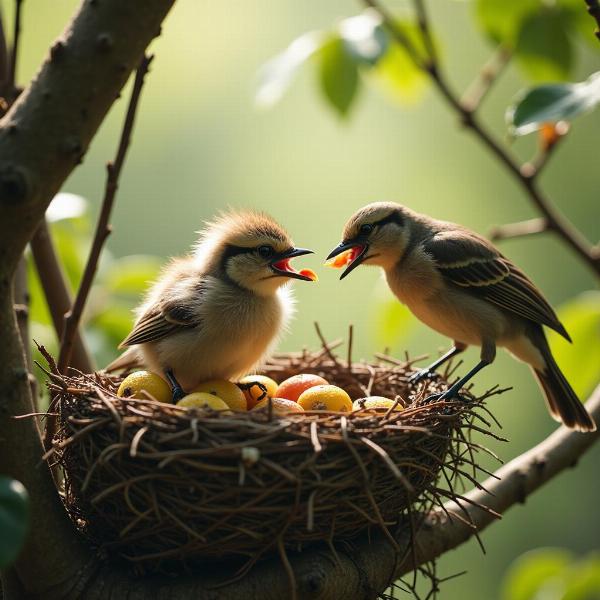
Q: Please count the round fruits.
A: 8